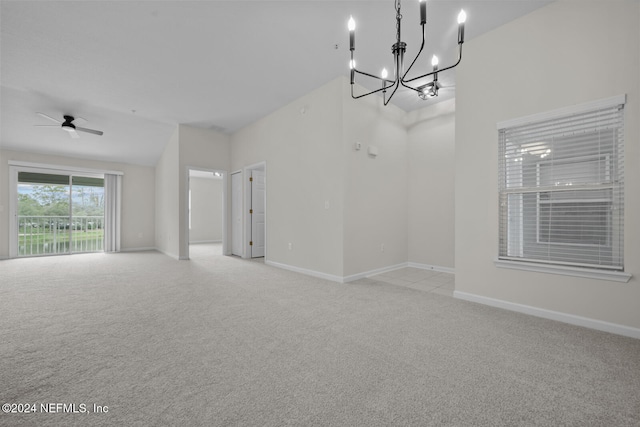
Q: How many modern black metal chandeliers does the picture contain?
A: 1